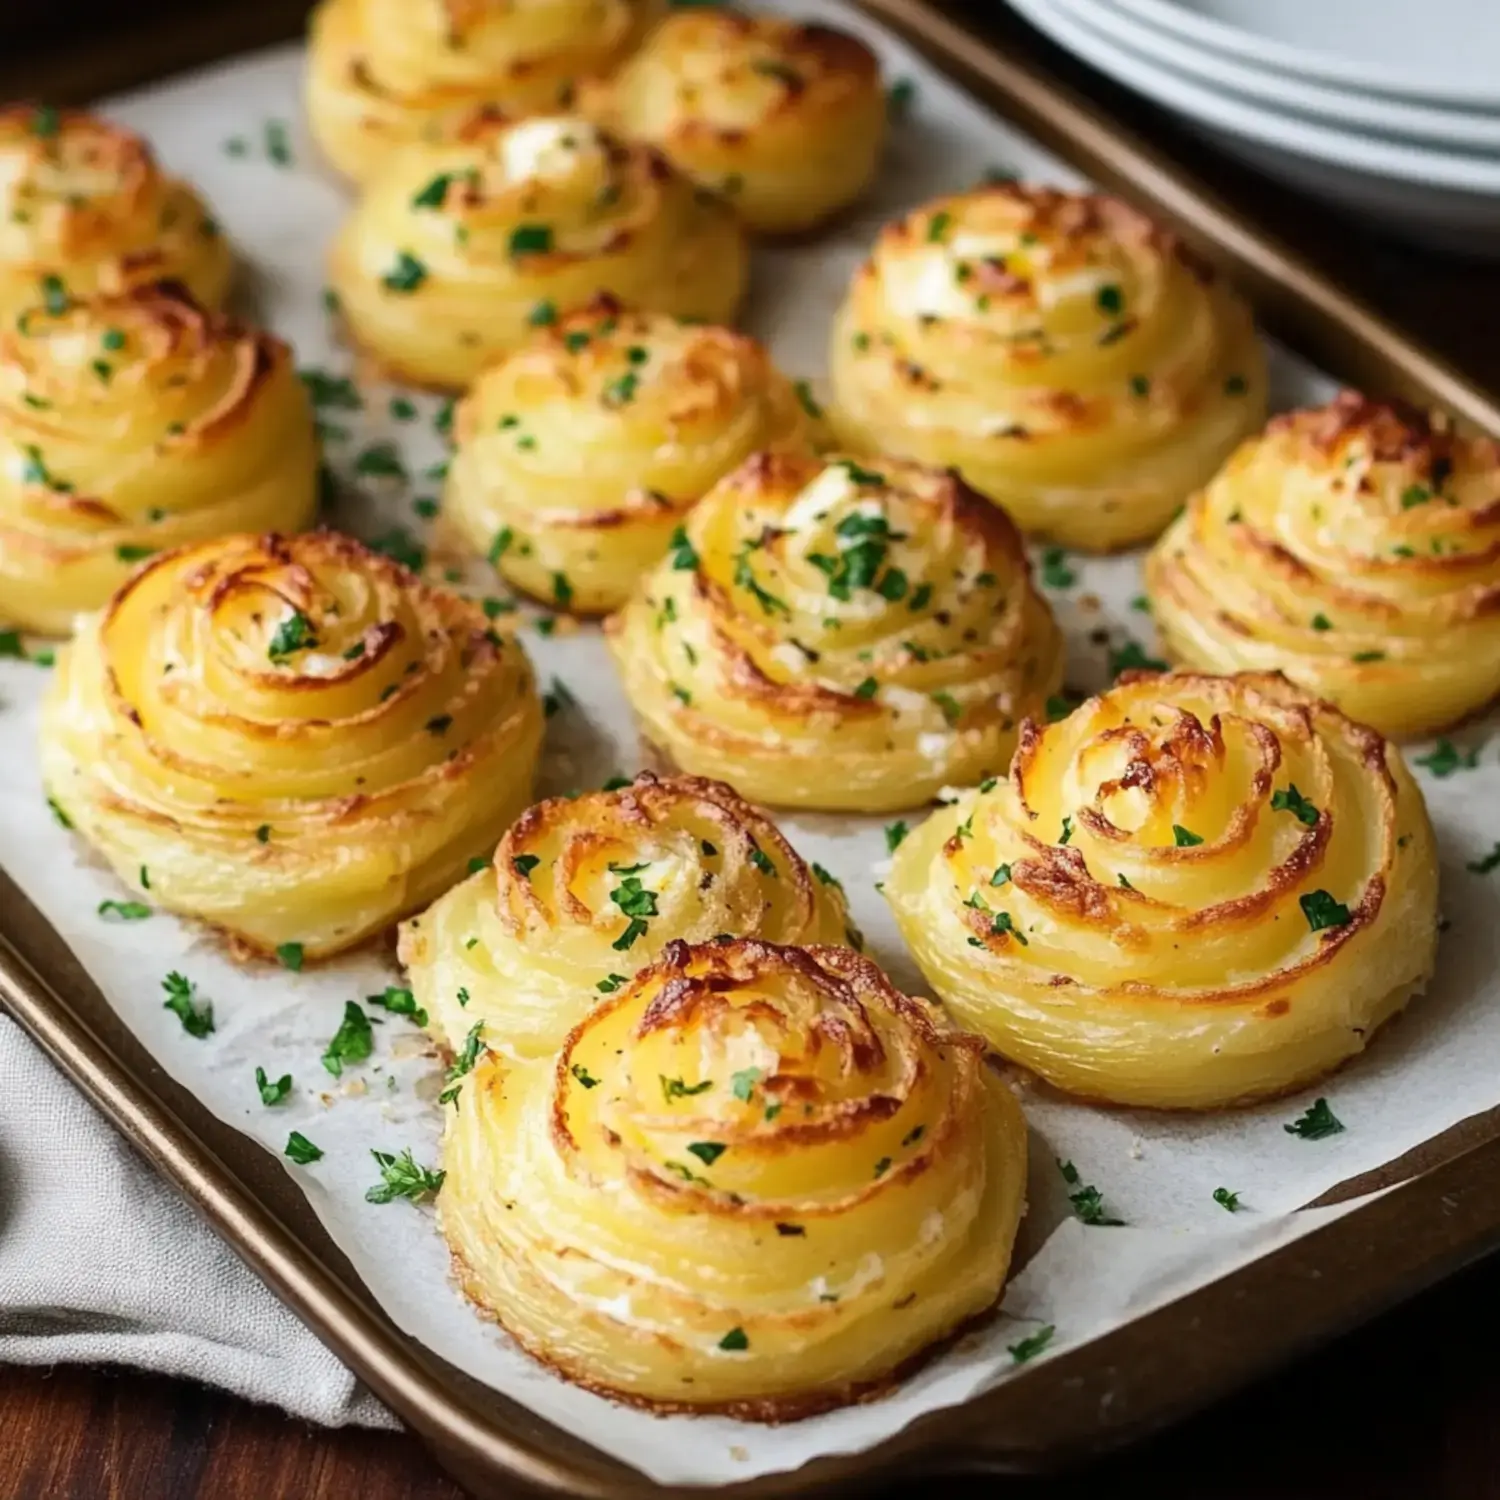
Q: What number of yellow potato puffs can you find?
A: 13